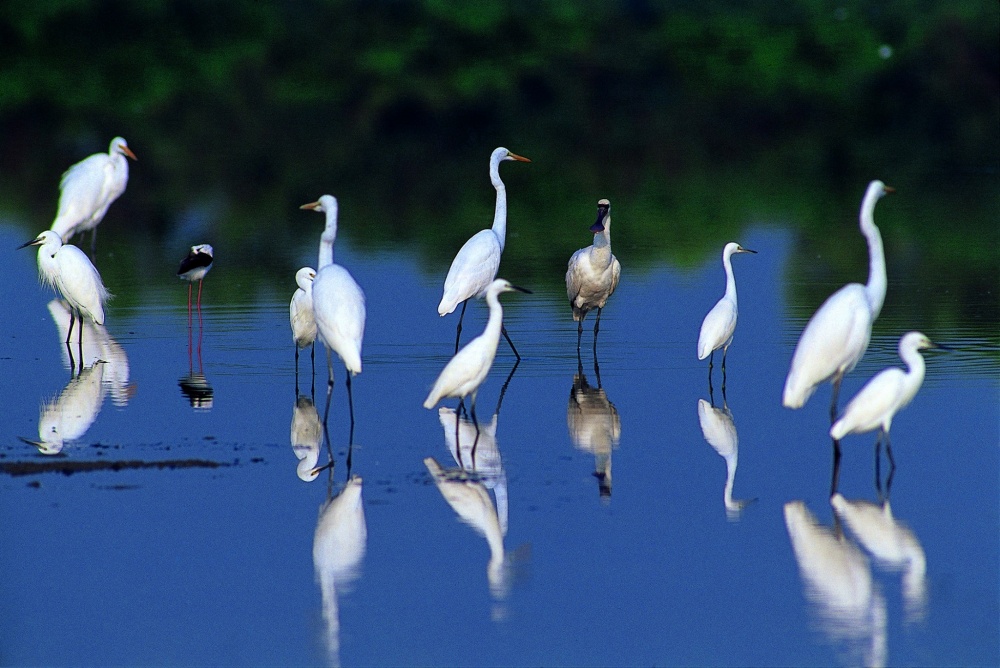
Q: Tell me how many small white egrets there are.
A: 5